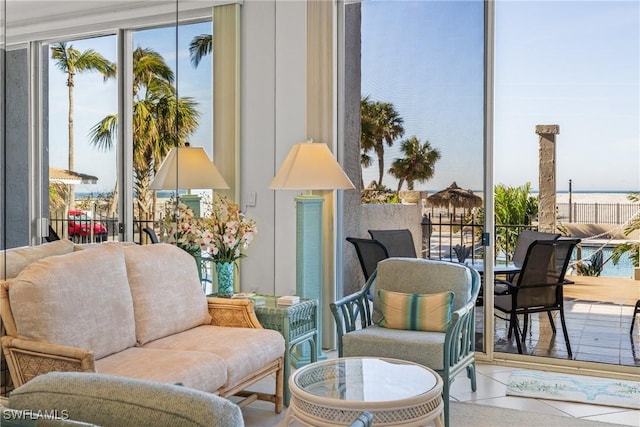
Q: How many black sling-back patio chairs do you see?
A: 4